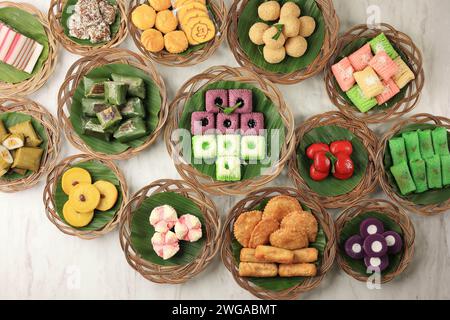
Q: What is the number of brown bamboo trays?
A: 14